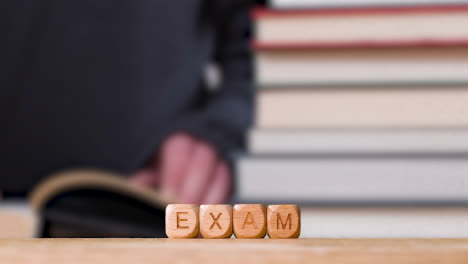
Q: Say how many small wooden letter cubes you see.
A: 4